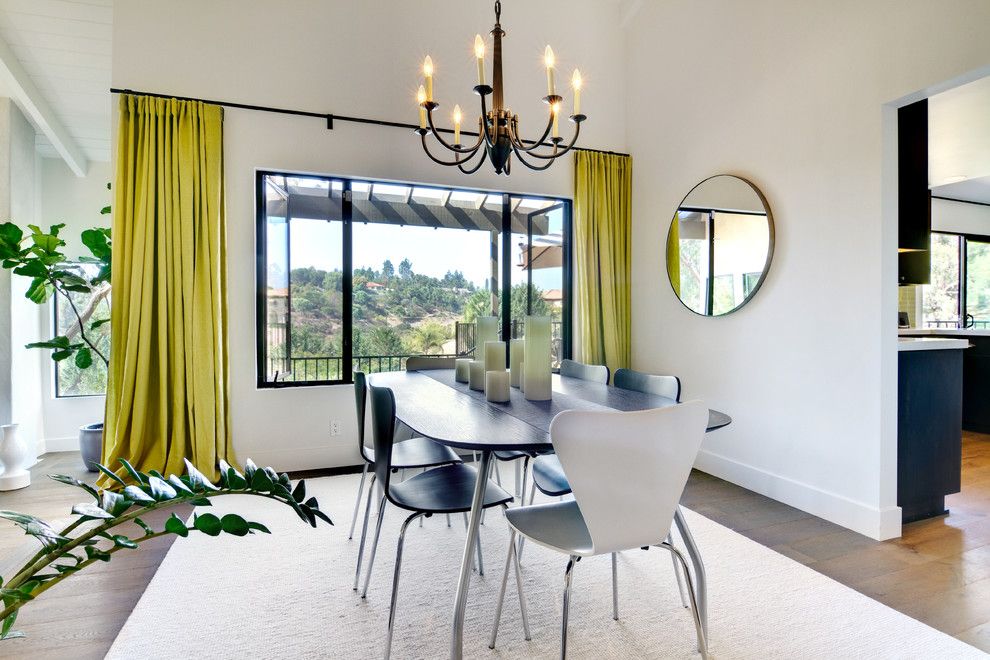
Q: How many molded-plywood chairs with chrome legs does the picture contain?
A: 6